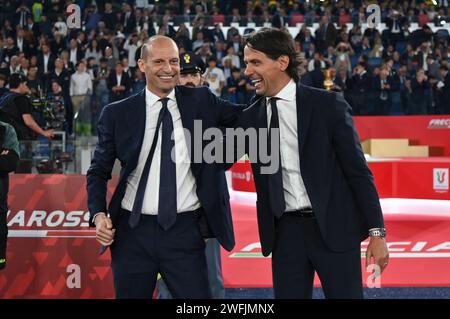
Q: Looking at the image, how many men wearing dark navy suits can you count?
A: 2